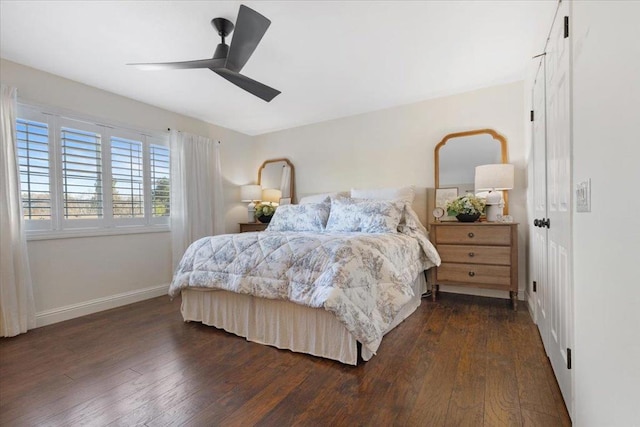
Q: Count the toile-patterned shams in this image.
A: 2